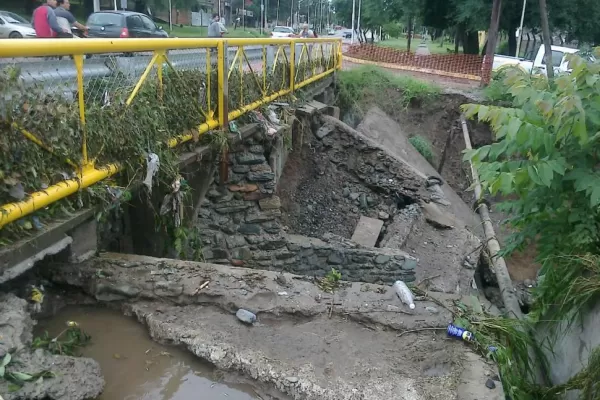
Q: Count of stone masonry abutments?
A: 1